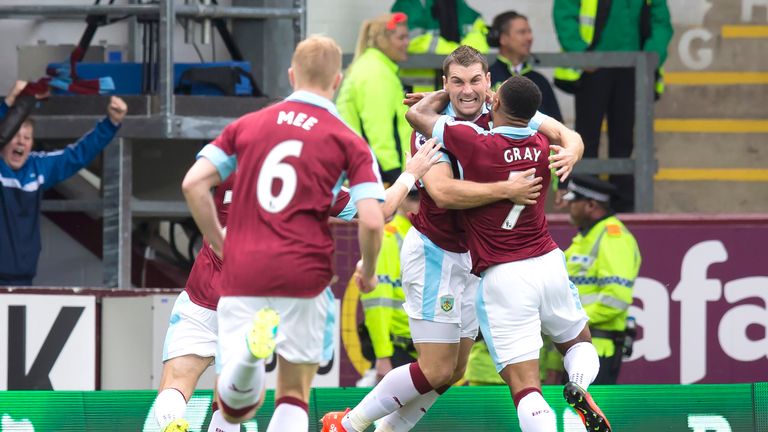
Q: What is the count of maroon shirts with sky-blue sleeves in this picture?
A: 4